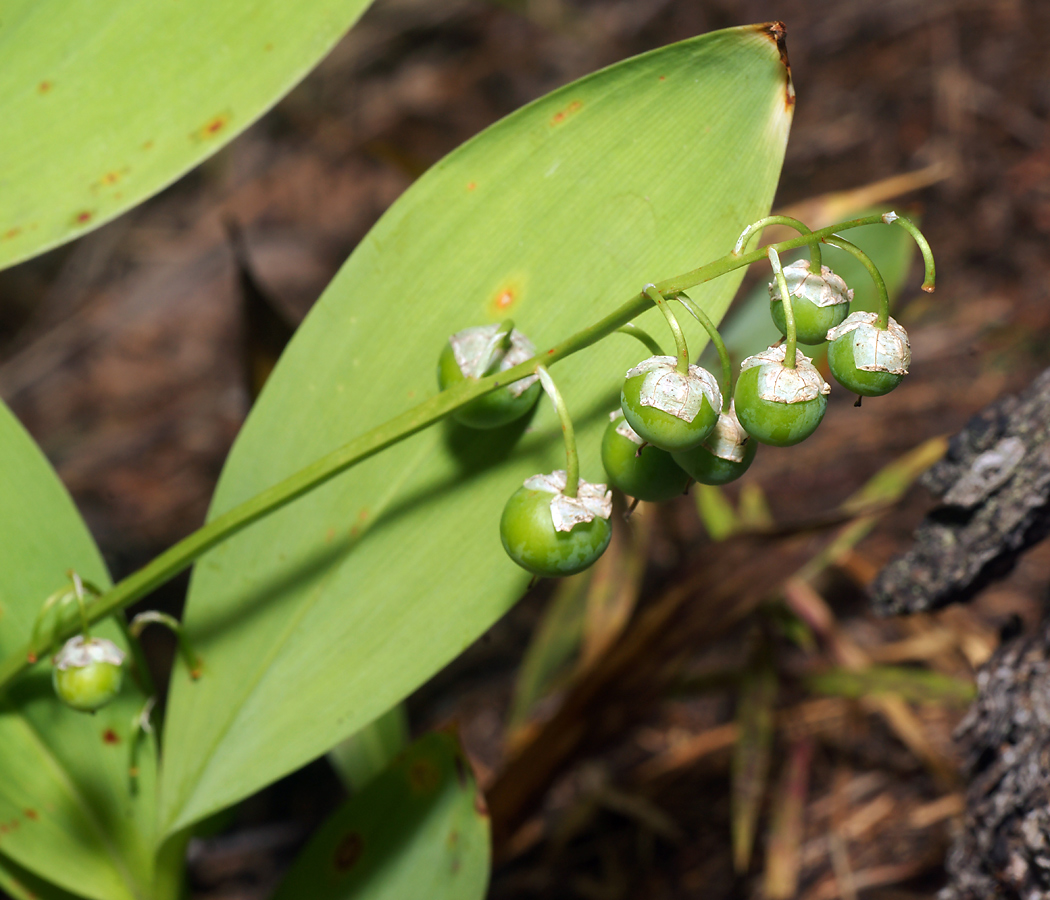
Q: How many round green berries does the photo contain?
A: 9